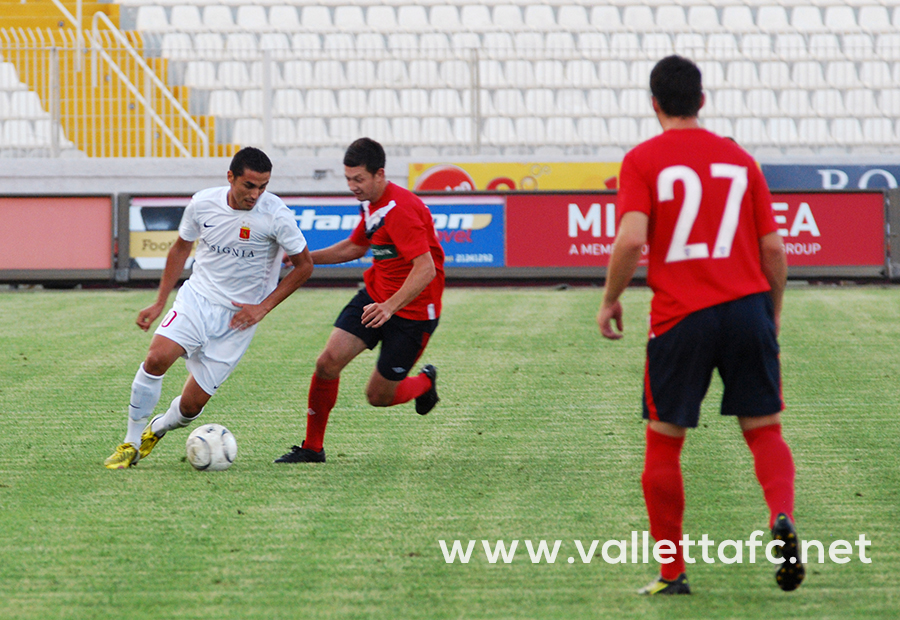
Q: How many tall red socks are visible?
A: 4